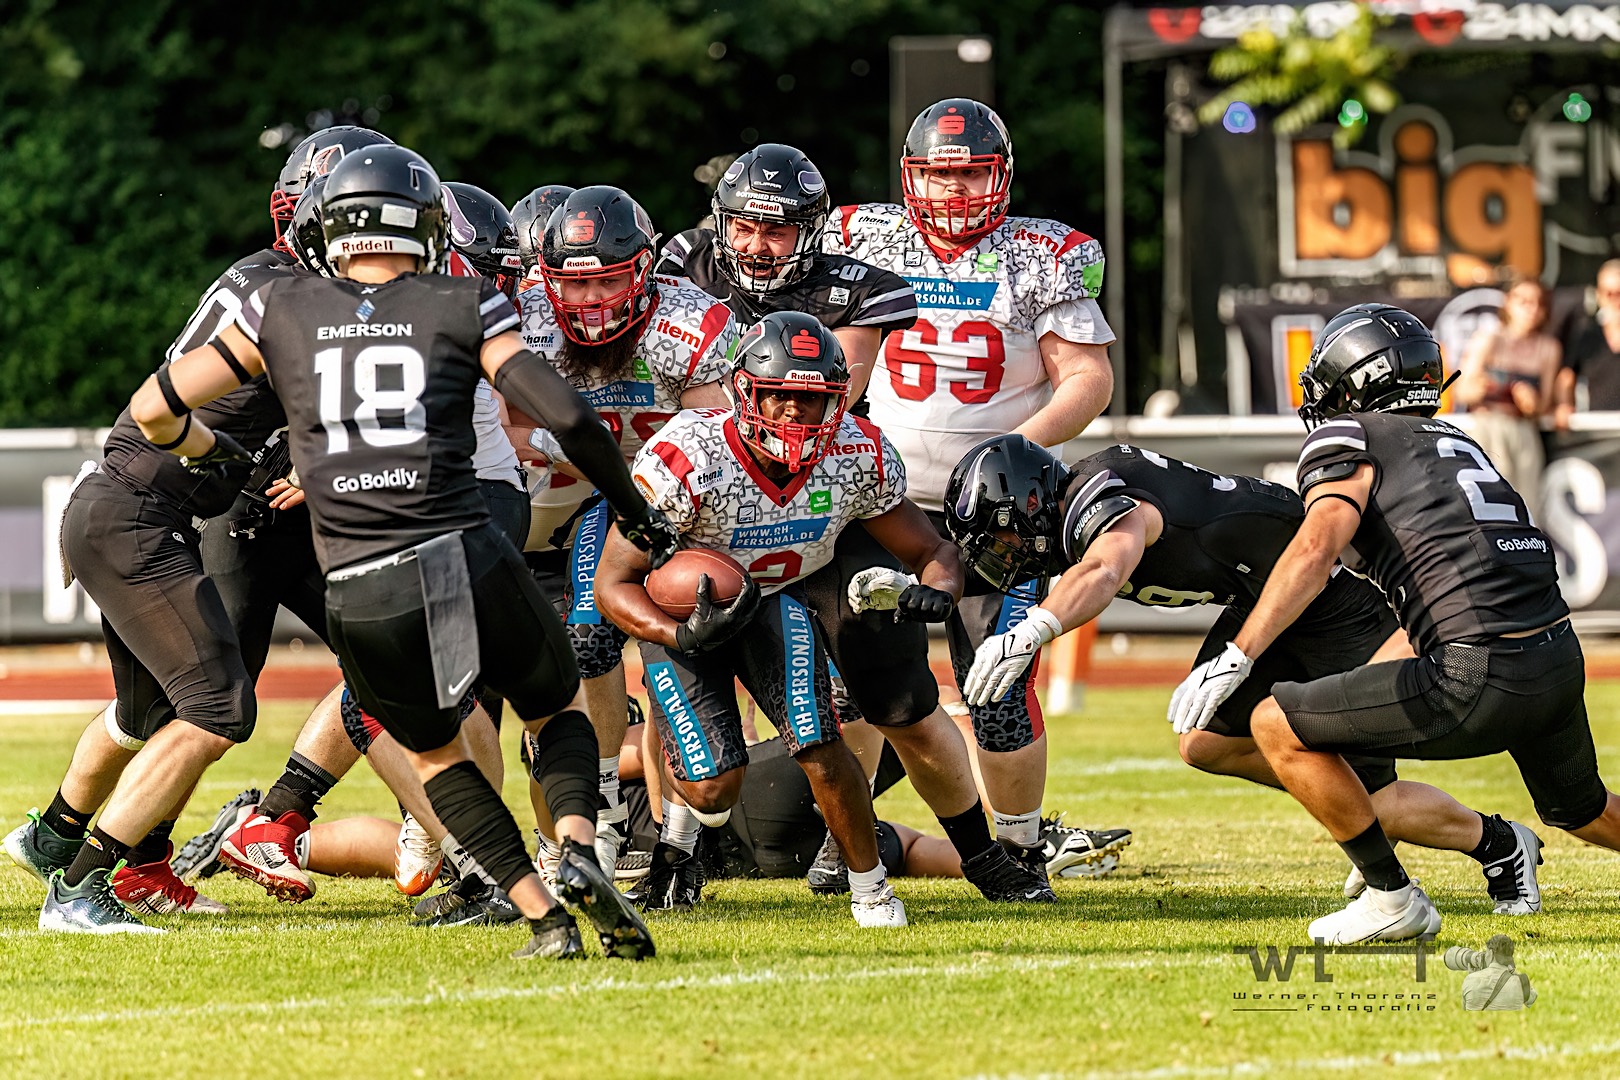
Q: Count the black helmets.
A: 11